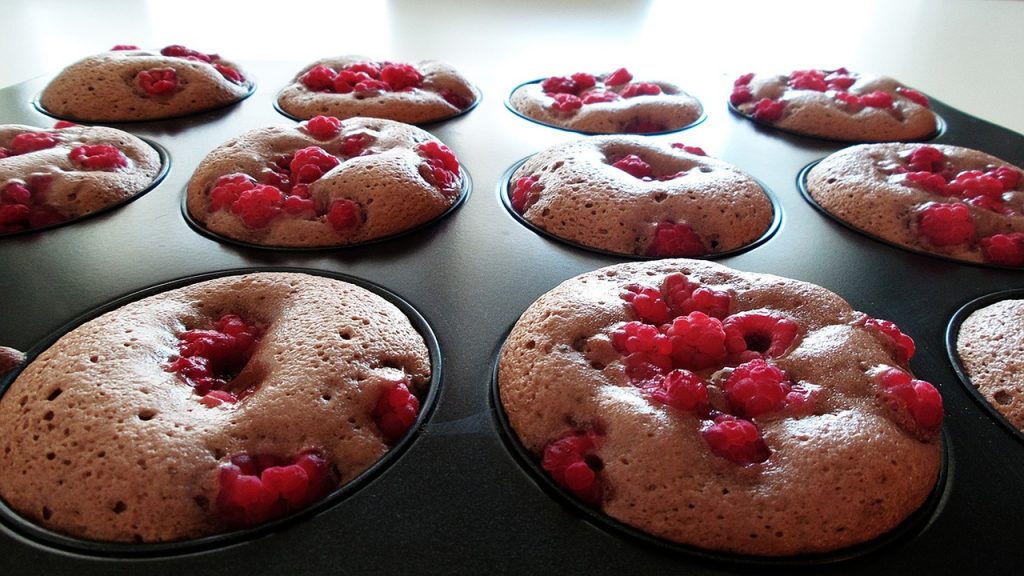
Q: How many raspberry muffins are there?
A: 11